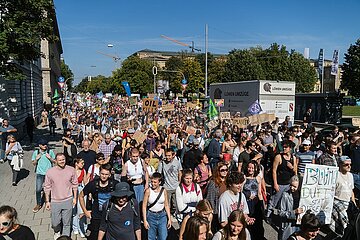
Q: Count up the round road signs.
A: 2